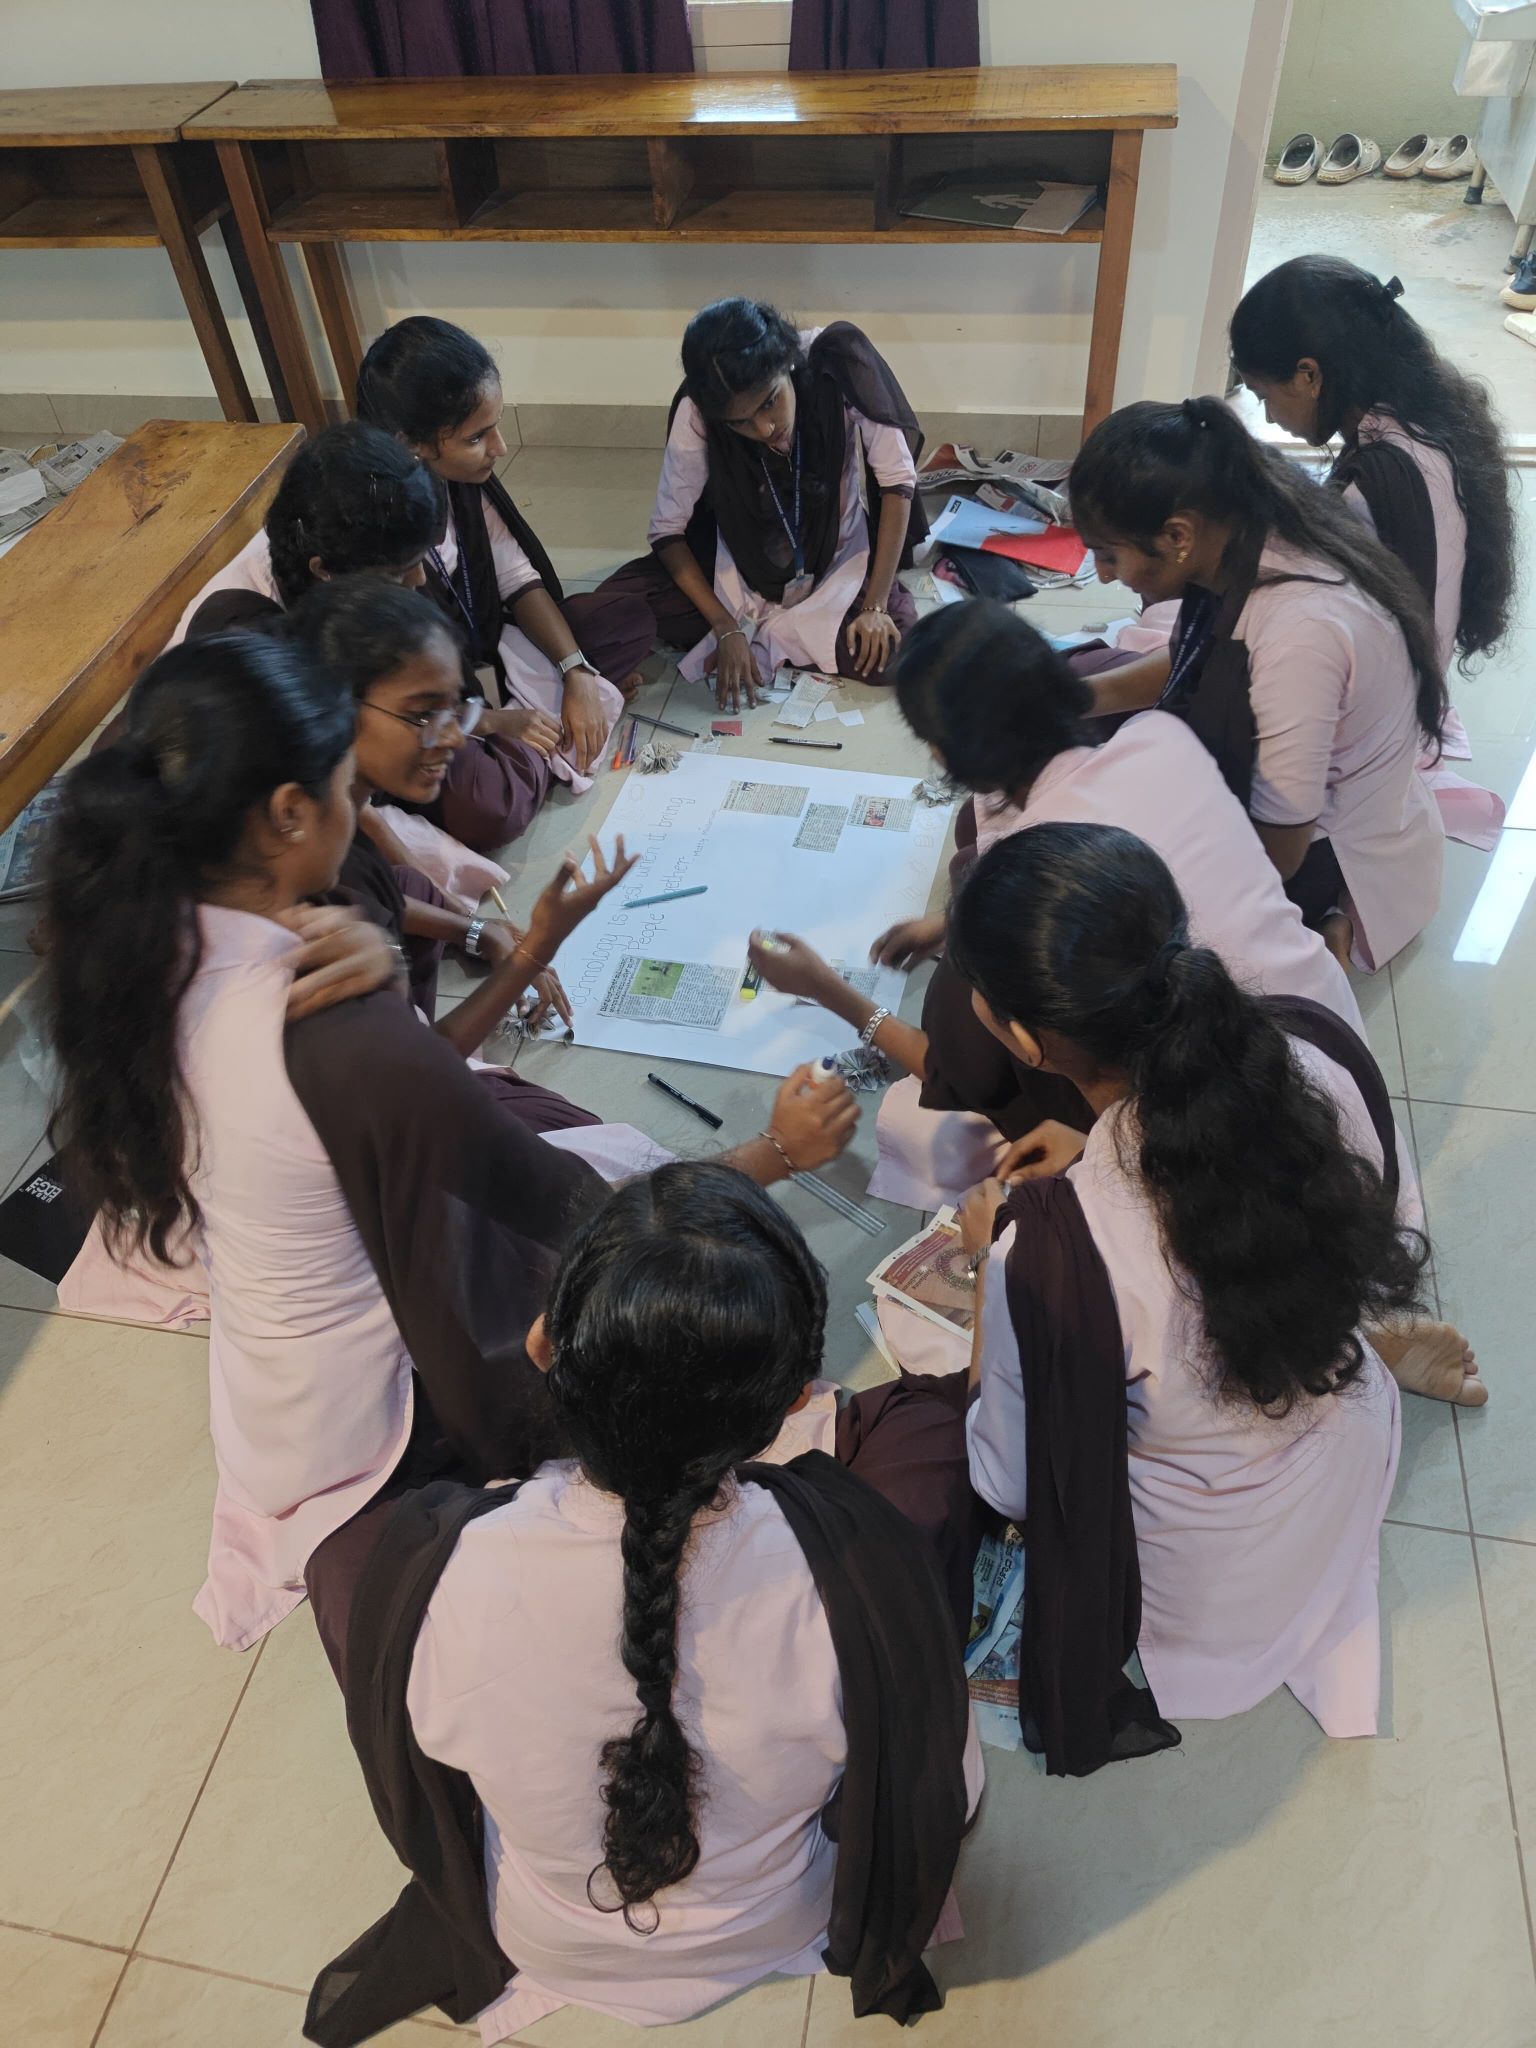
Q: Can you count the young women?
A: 10